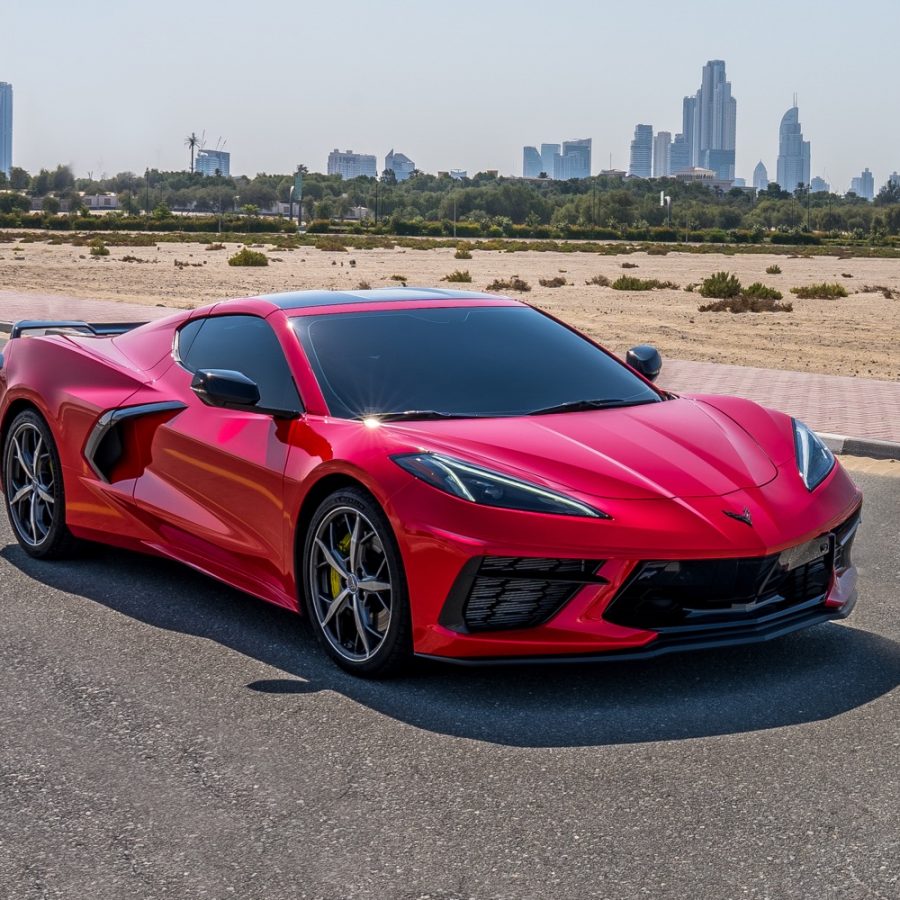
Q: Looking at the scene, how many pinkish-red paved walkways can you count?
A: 1